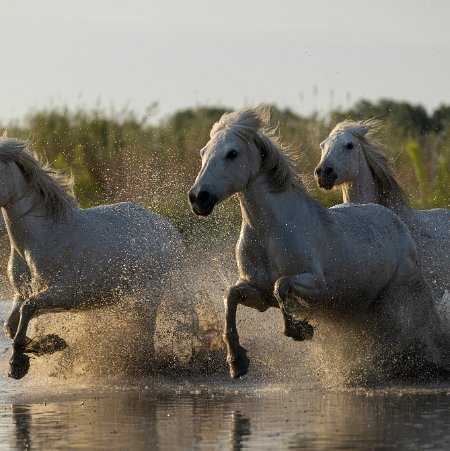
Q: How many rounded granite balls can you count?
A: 0